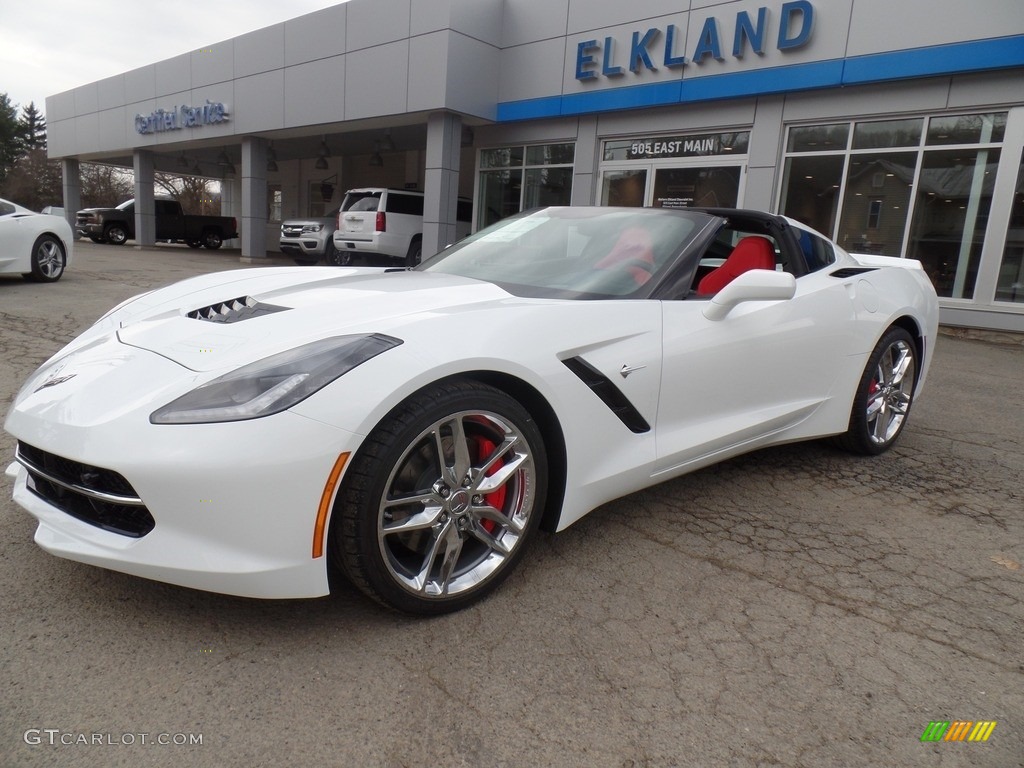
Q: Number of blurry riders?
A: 0